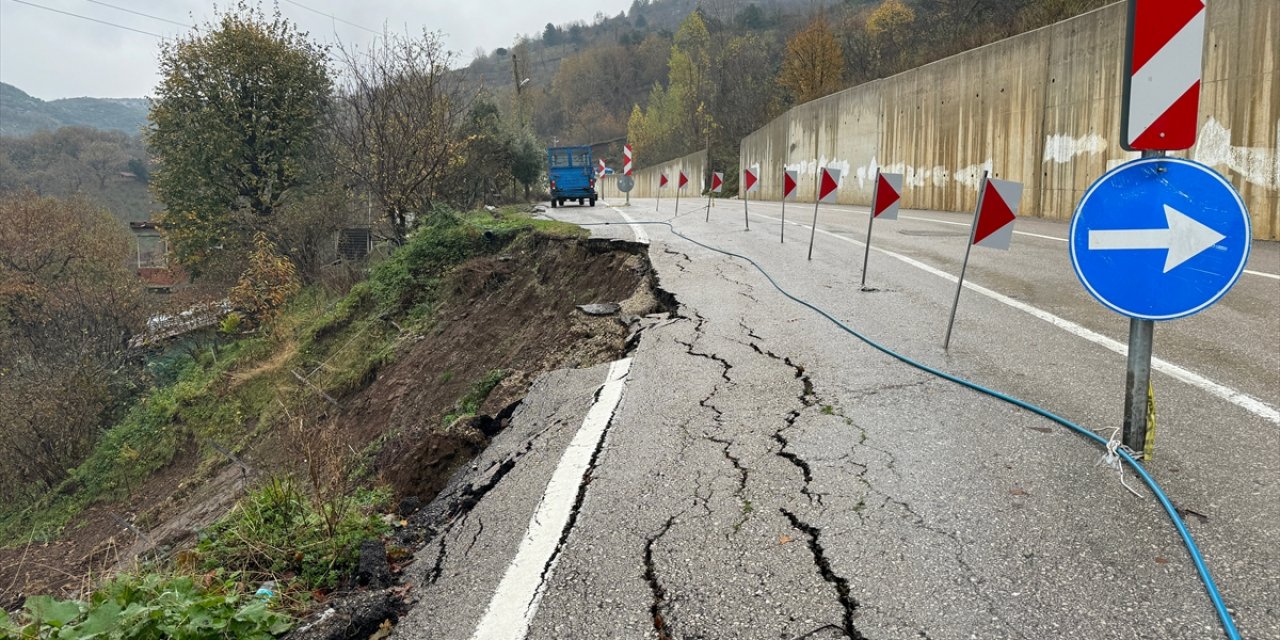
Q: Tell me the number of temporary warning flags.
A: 8